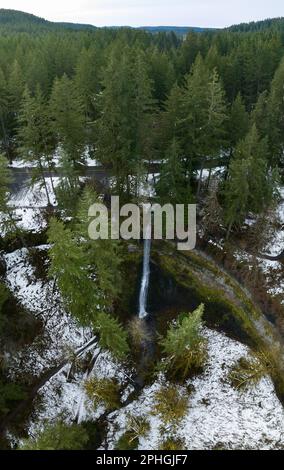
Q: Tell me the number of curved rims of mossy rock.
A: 1